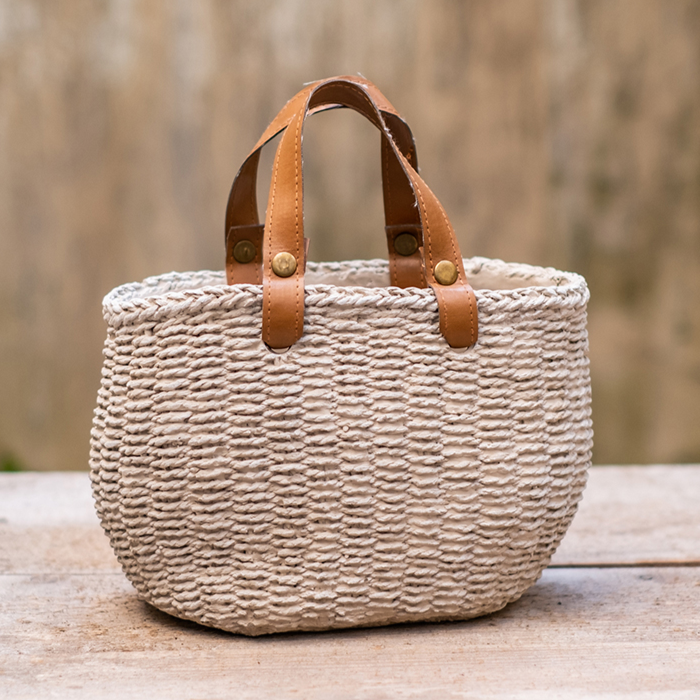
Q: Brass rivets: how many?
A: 4